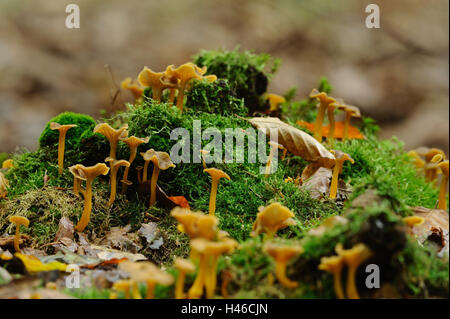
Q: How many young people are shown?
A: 0